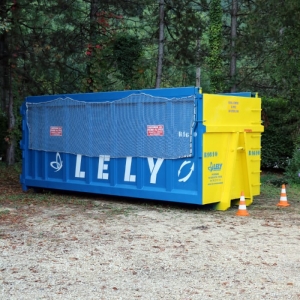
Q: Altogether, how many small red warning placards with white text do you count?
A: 2